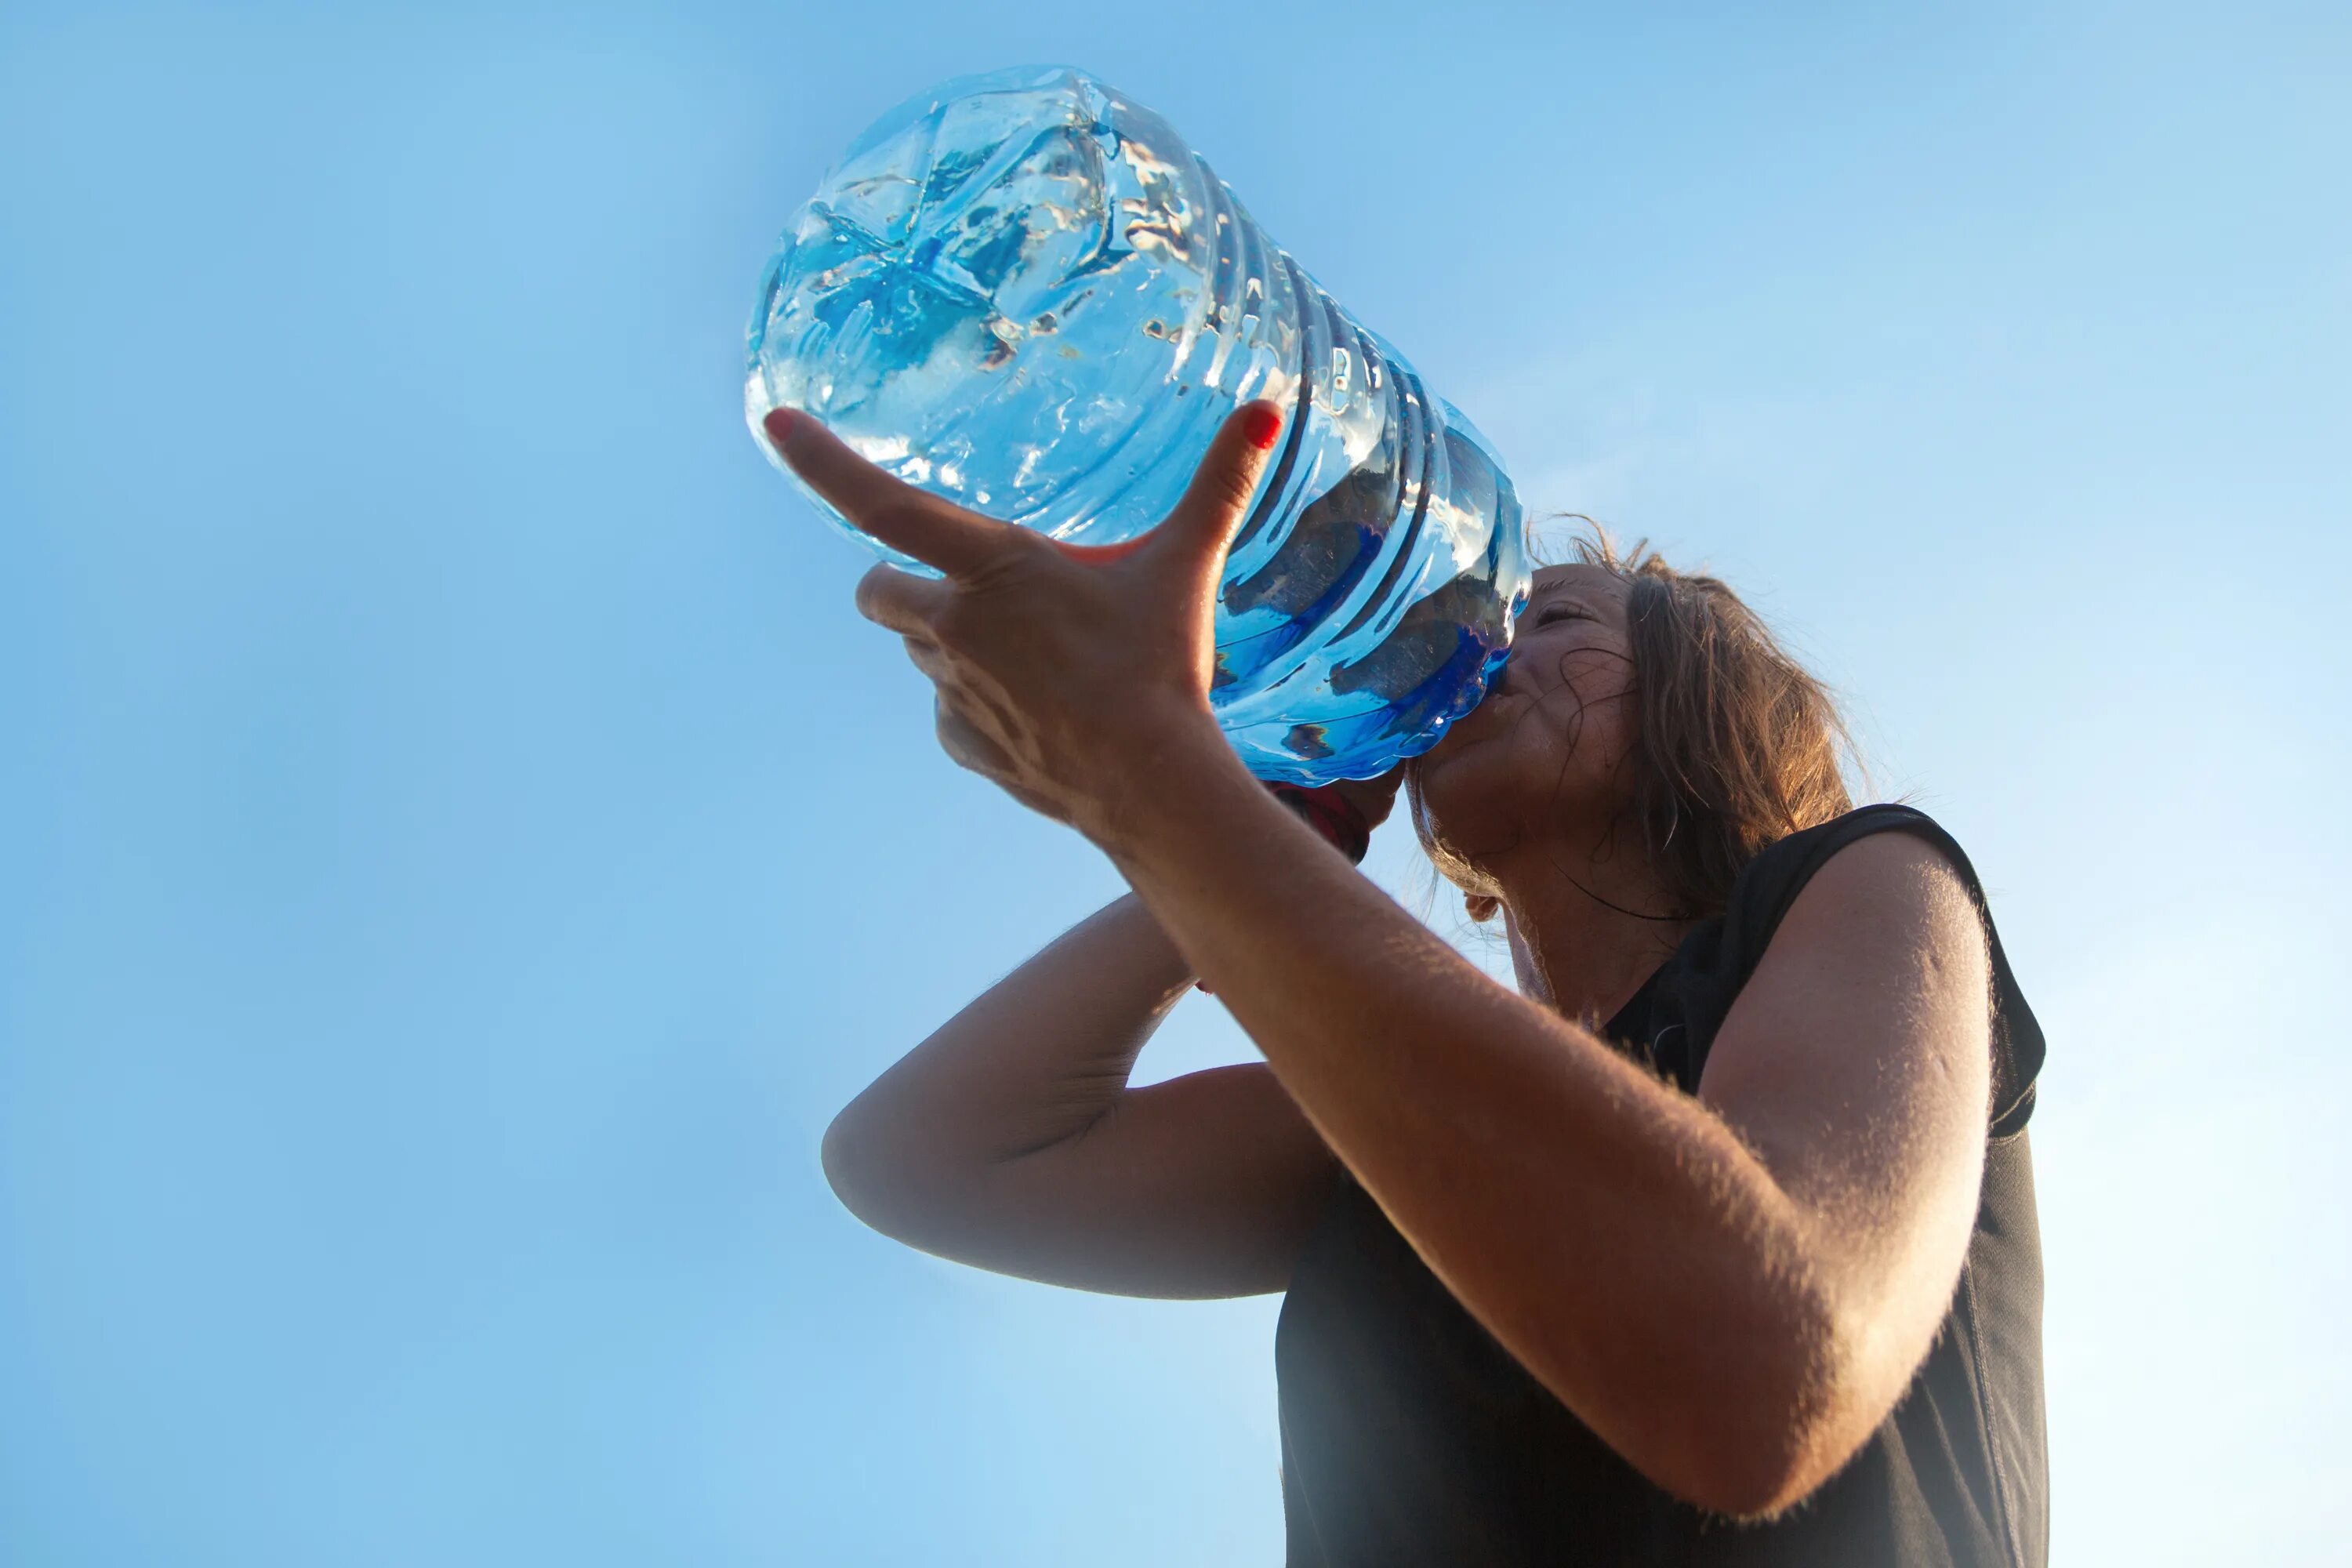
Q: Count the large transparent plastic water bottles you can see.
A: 1